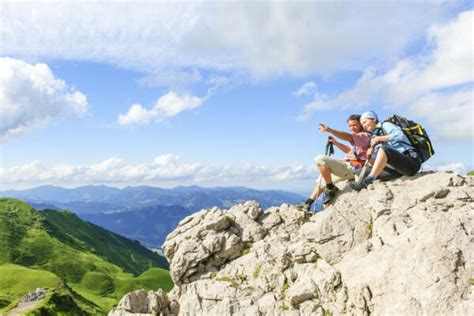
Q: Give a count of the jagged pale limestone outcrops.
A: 1